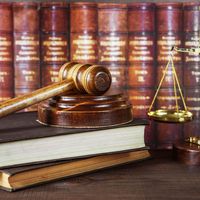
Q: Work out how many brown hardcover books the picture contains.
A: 2